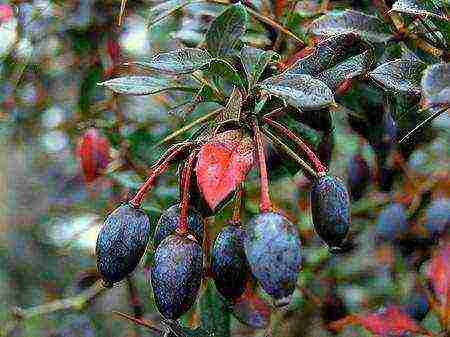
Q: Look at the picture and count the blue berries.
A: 6